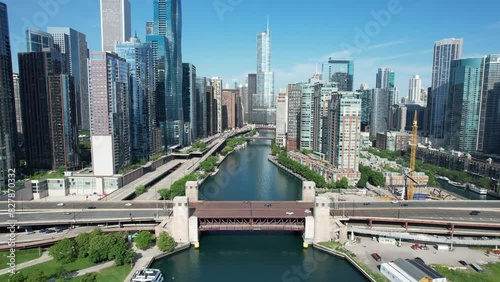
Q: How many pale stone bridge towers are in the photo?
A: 4